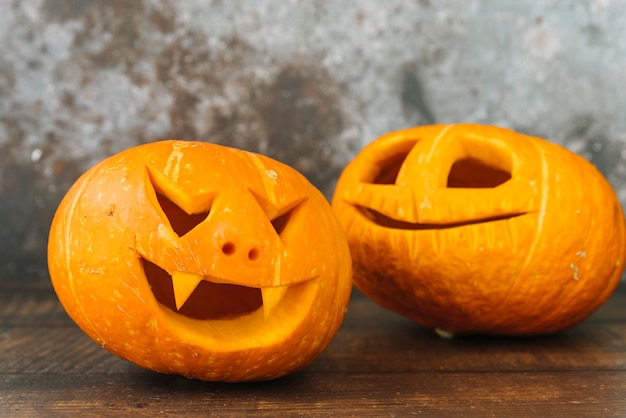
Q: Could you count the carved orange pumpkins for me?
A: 2